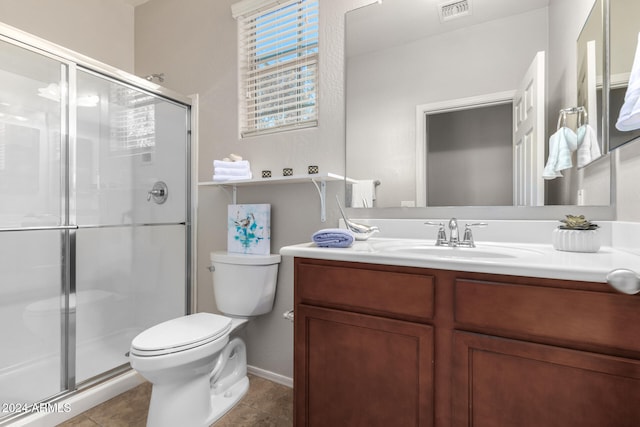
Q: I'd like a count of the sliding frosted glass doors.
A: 2